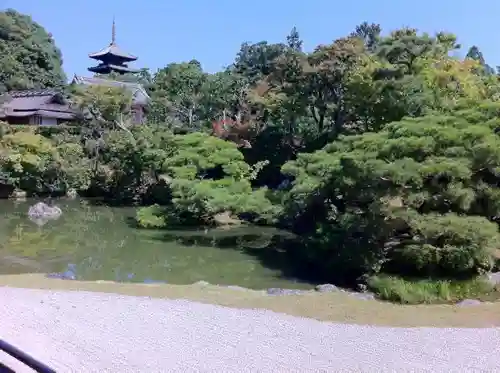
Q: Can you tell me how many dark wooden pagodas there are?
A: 1